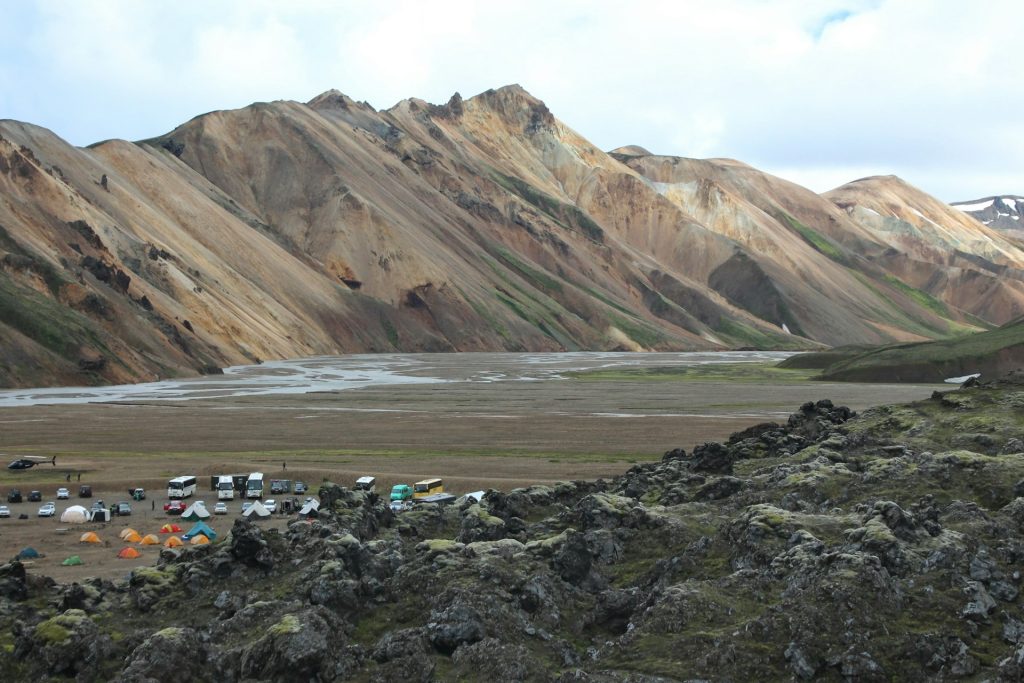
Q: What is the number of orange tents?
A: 7